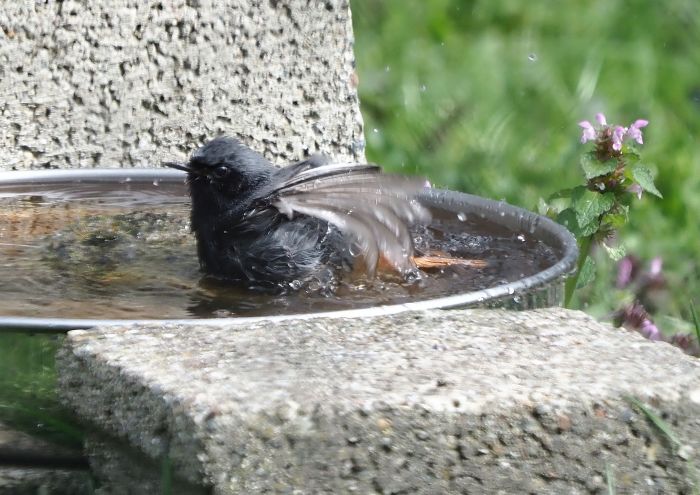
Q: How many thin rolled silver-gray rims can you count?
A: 1